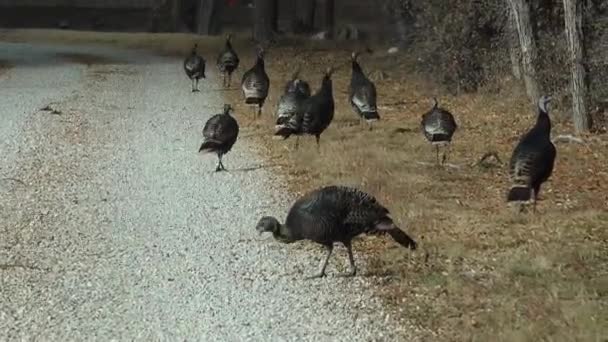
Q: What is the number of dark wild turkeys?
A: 10